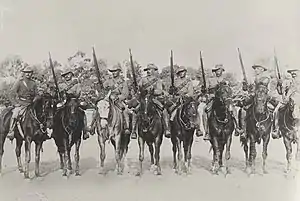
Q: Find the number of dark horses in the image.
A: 7